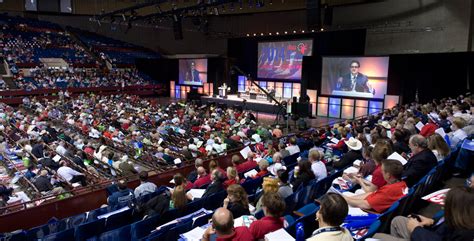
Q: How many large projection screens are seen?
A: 3